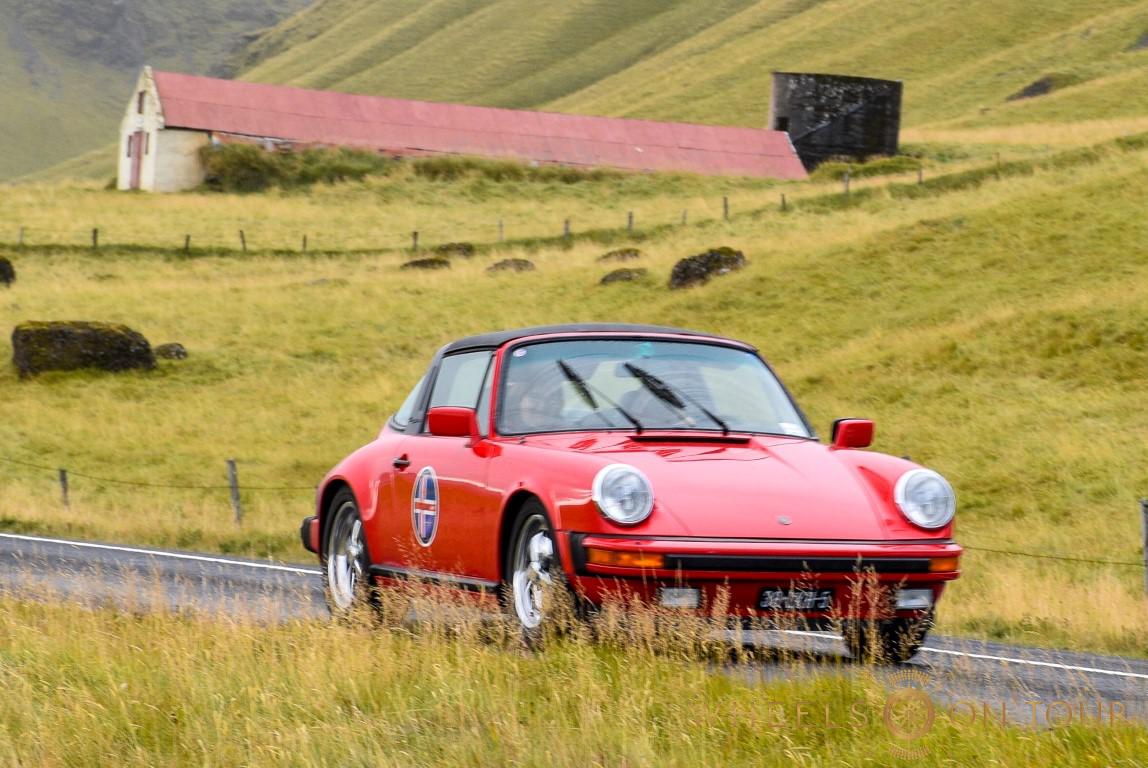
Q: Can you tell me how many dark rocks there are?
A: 9